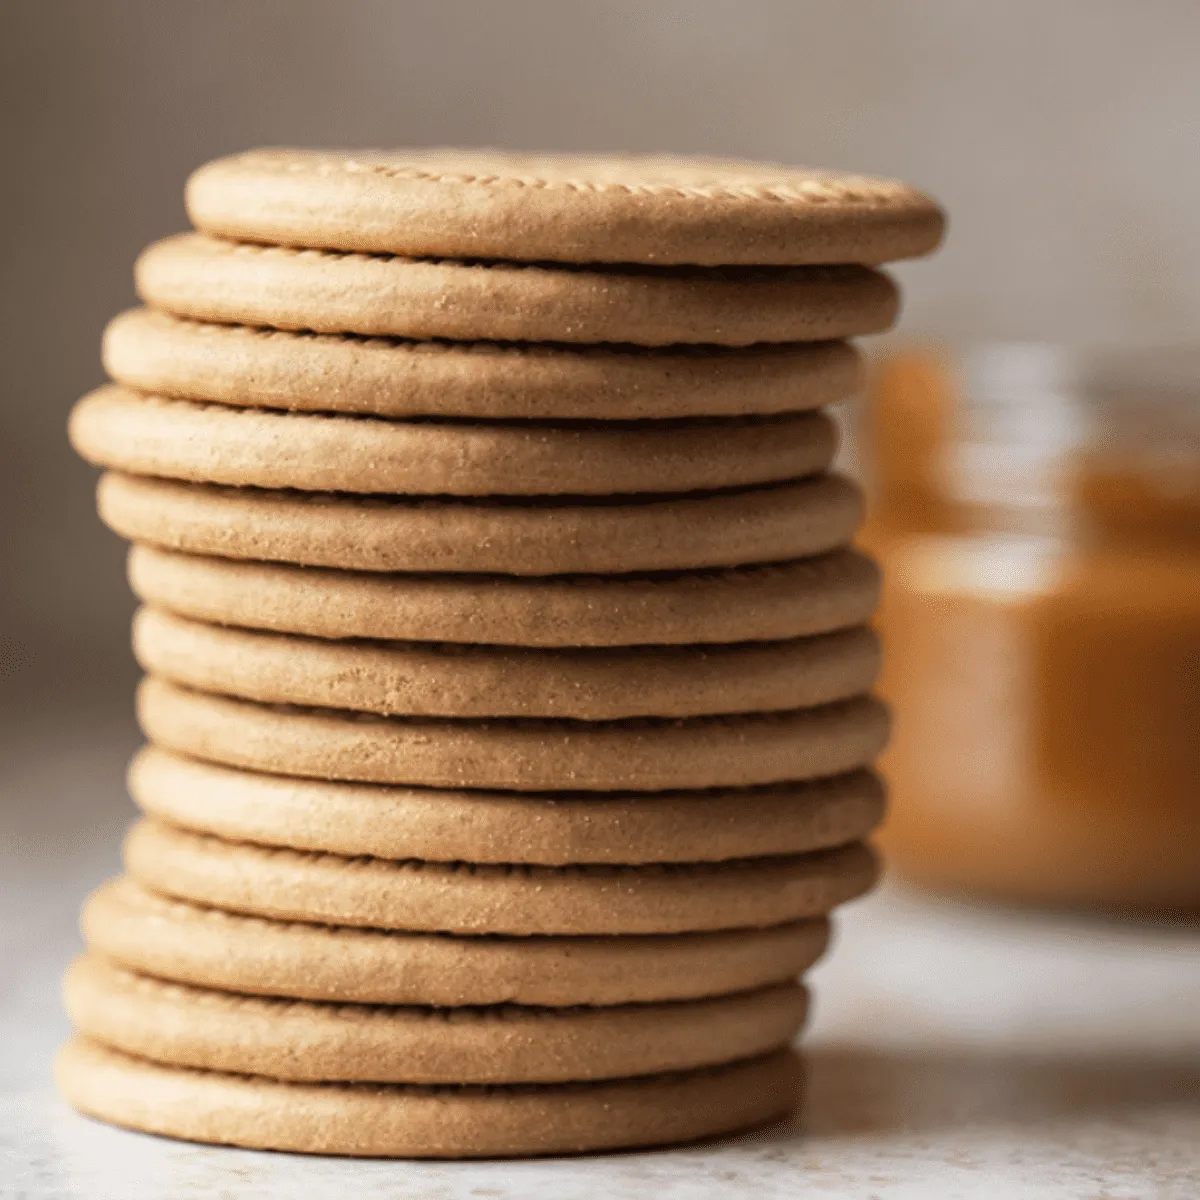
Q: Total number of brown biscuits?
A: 13